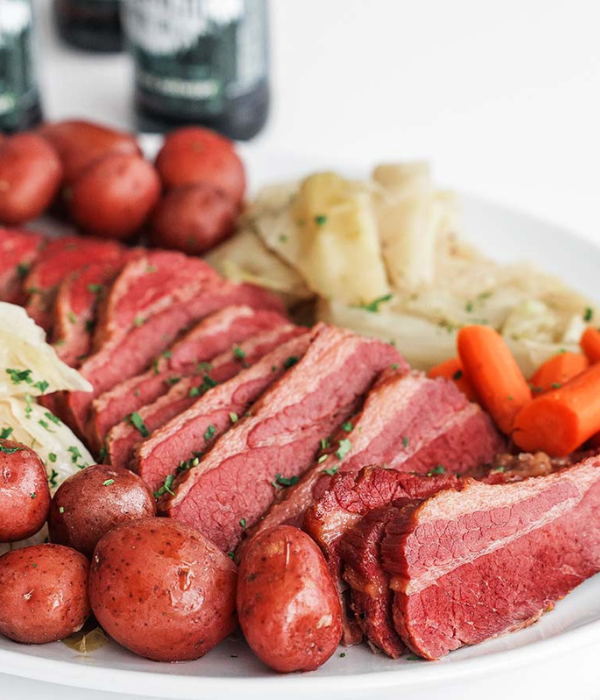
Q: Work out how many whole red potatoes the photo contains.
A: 10